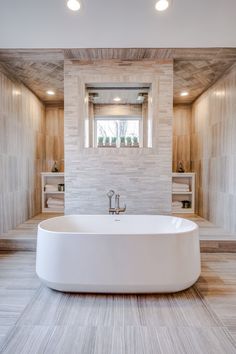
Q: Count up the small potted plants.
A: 6